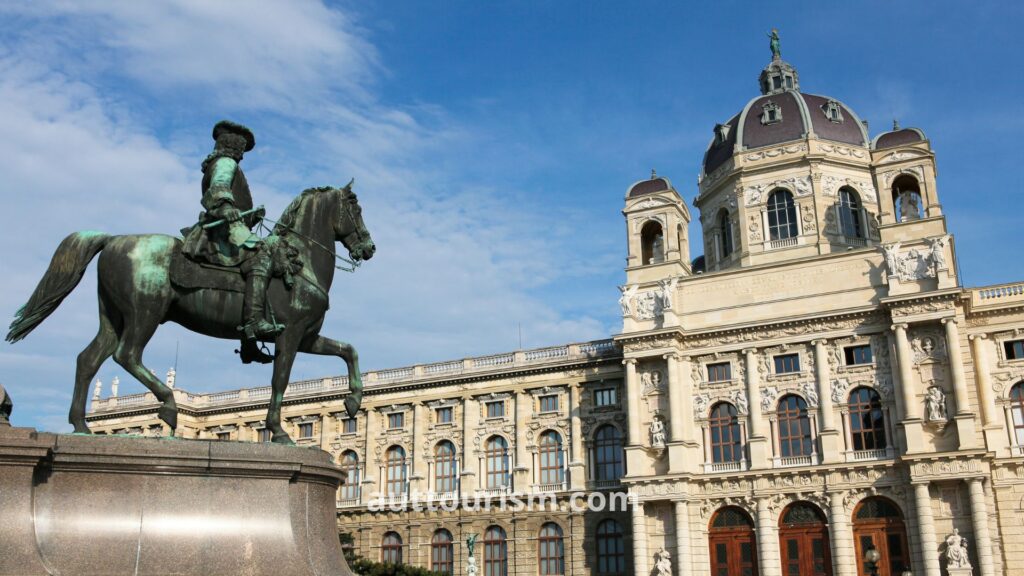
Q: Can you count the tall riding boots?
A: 2